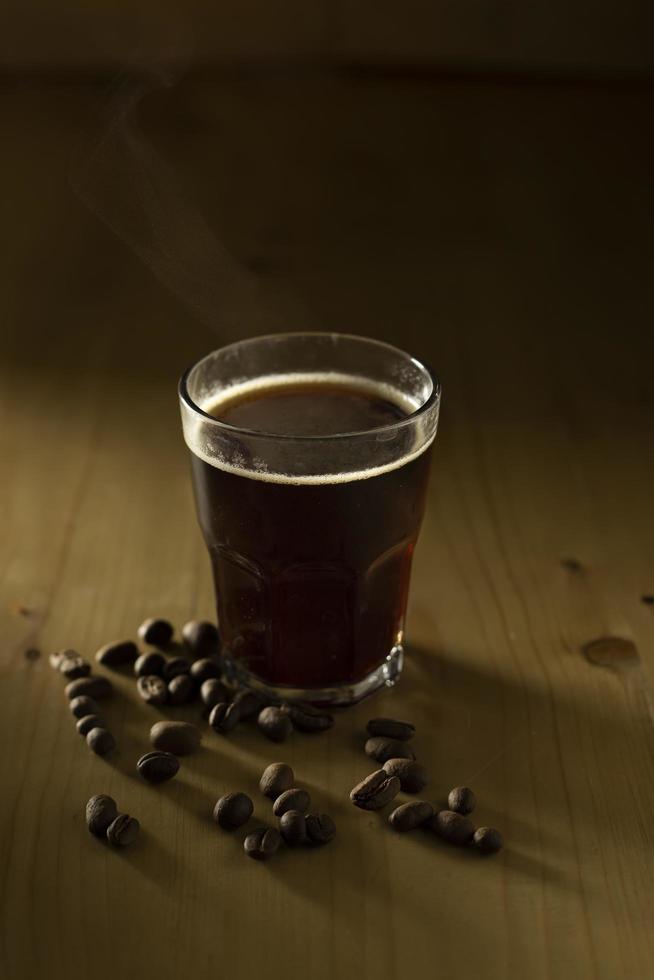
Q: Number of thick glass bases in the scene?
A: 1